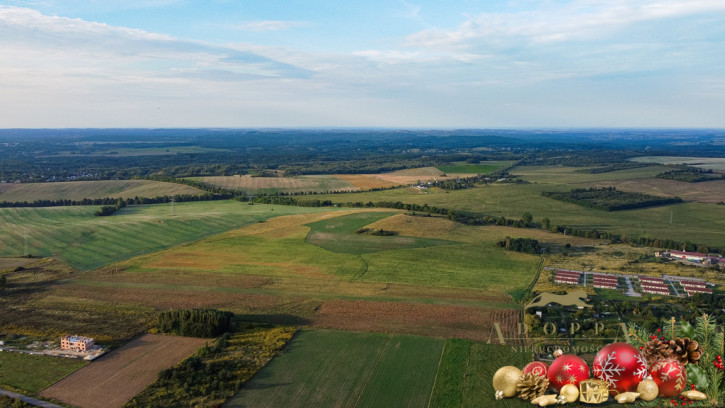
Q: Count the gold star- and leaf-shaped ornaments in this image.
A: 3